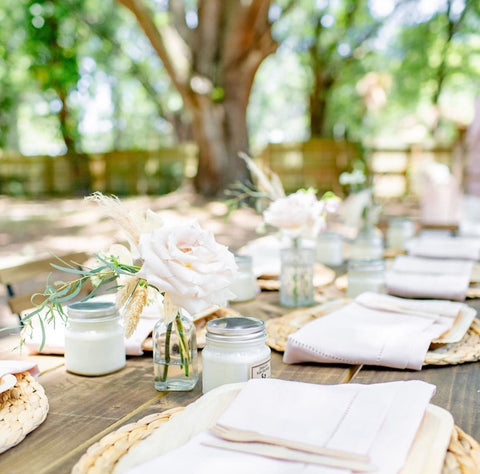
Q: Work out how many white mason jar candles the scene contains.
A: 6